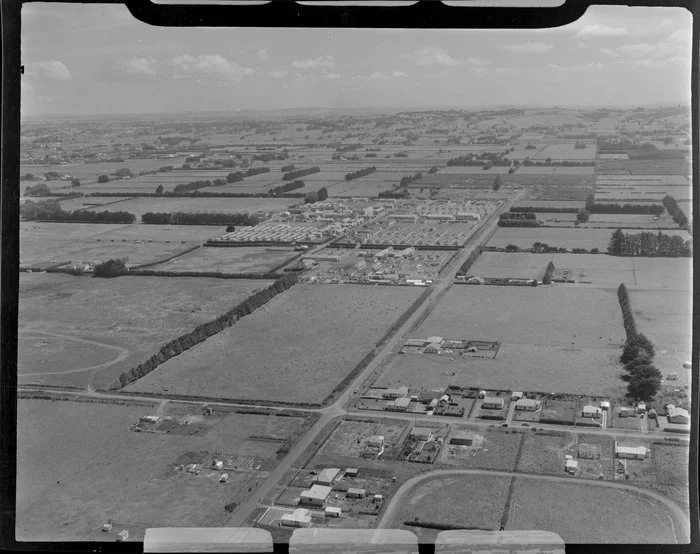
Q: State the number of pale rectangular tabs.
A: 3